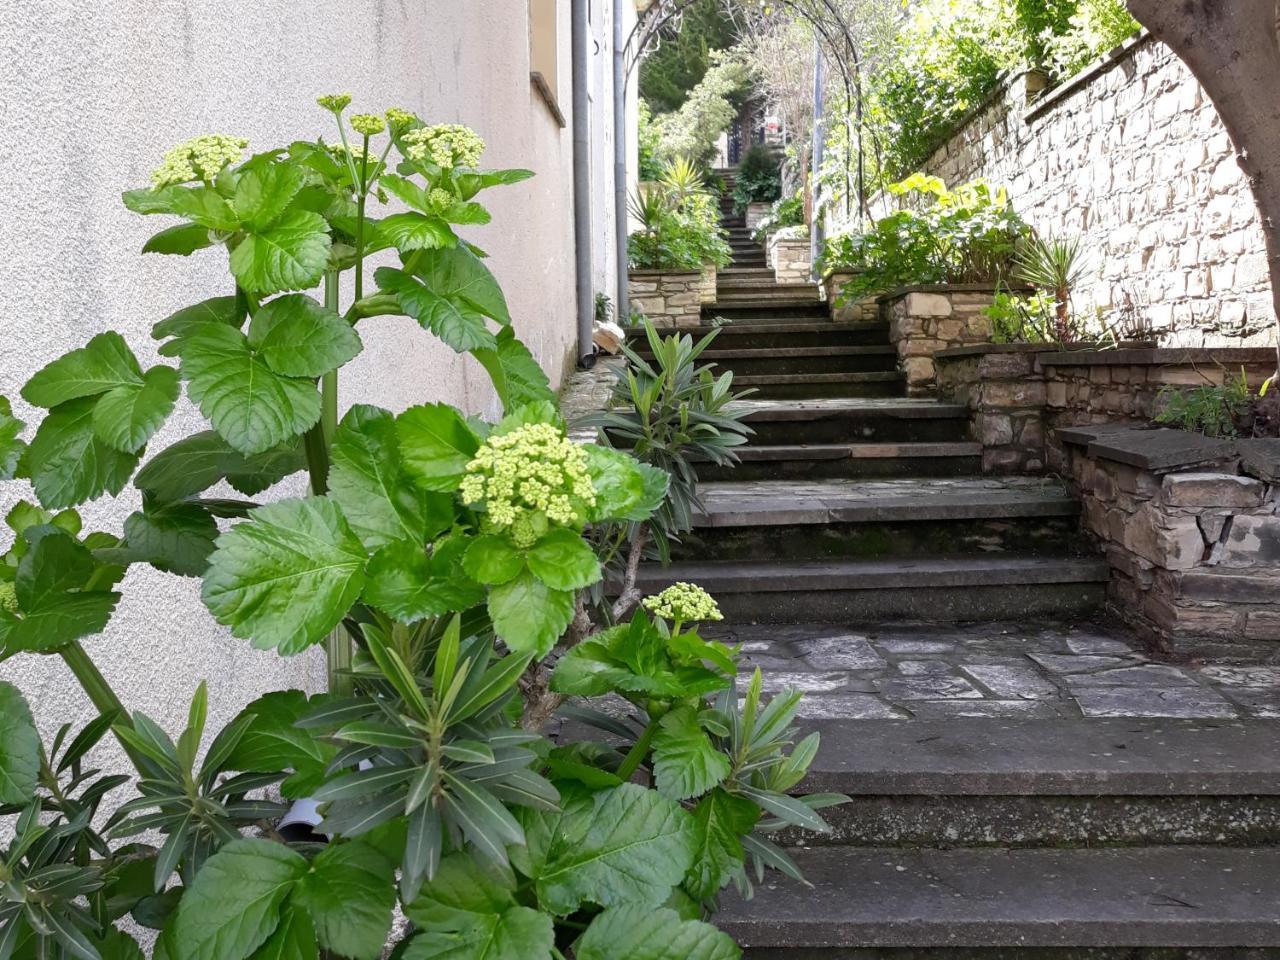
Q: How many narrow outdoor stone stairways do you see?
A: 1